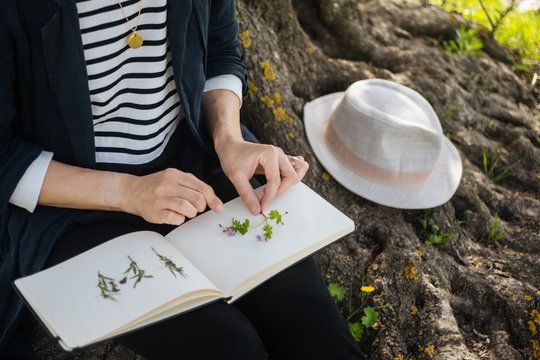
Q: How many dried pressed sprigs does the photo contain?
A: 3